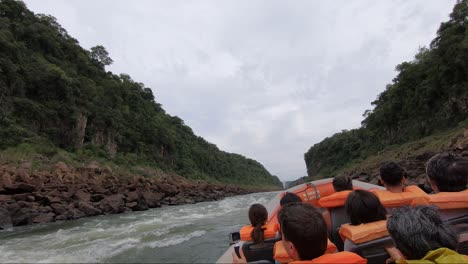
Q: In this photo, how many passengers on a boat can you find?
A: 8